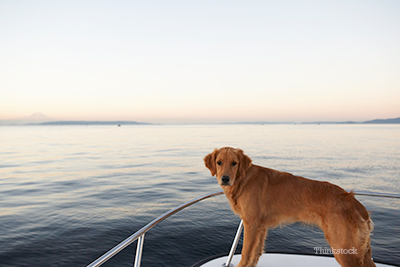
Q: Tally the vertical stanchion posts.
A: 2